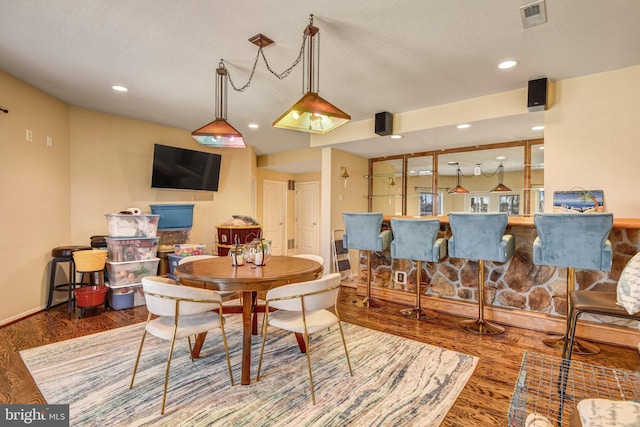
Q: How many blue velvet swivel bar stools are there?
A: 4